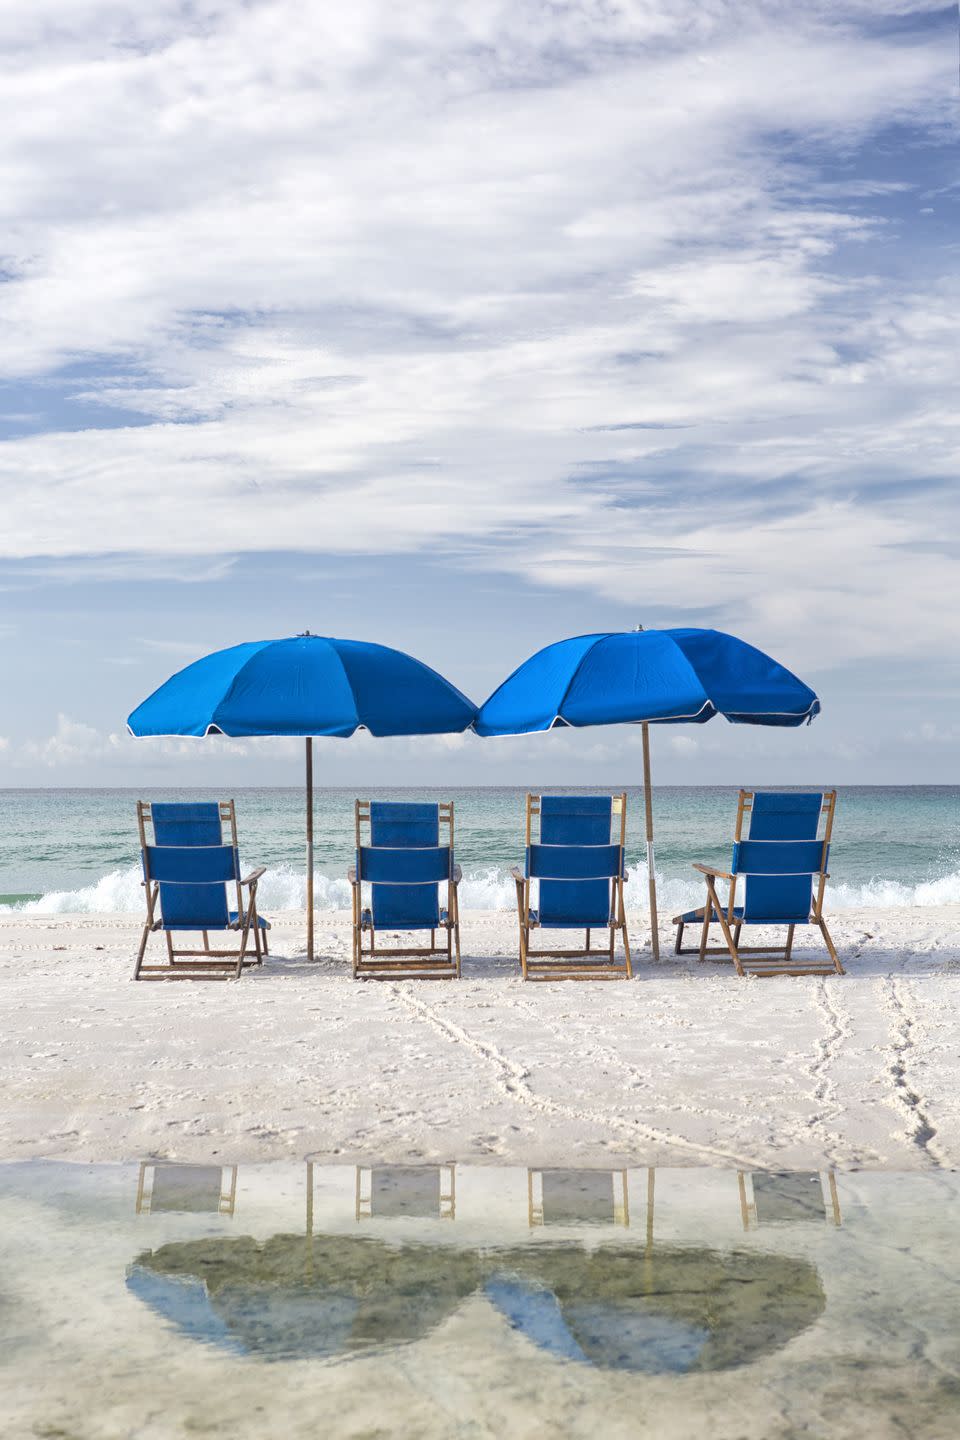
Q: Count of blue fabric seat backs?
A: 4